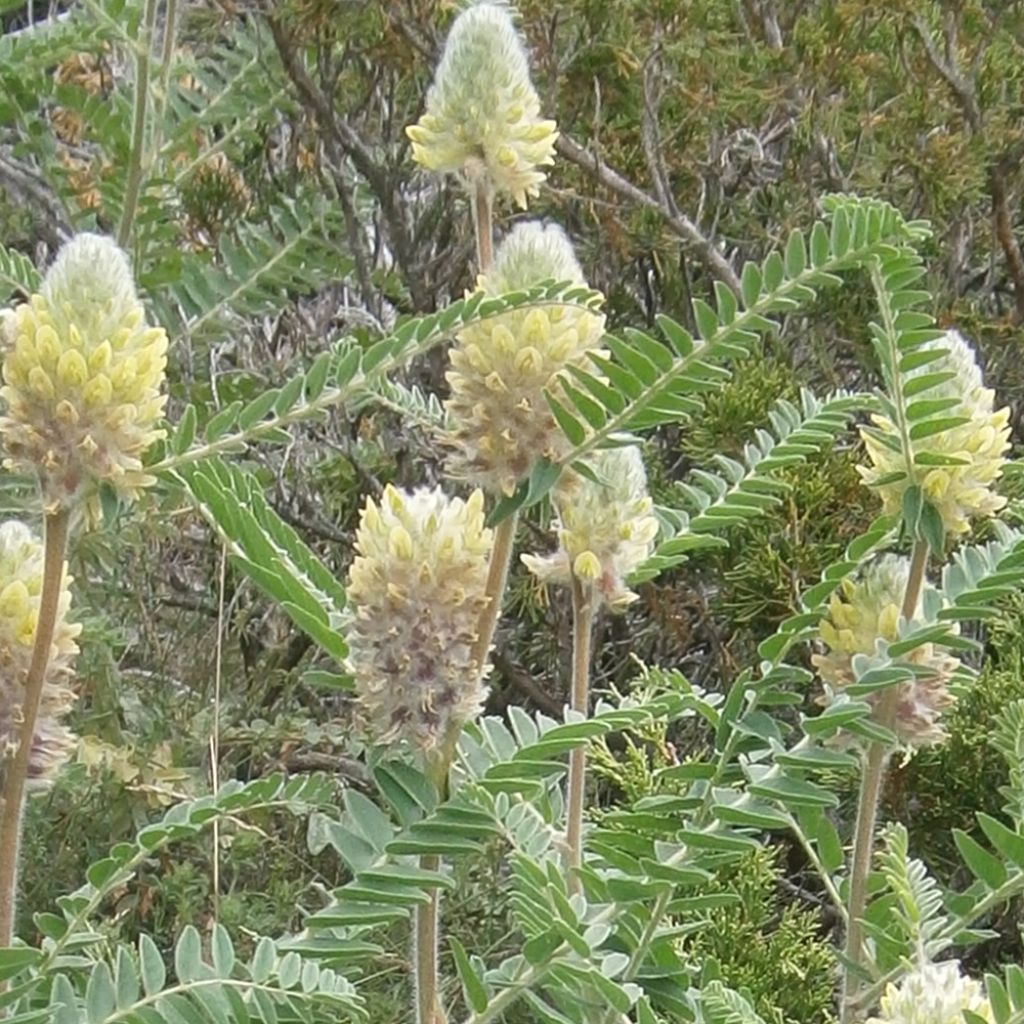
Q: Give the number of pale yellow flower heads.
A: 9